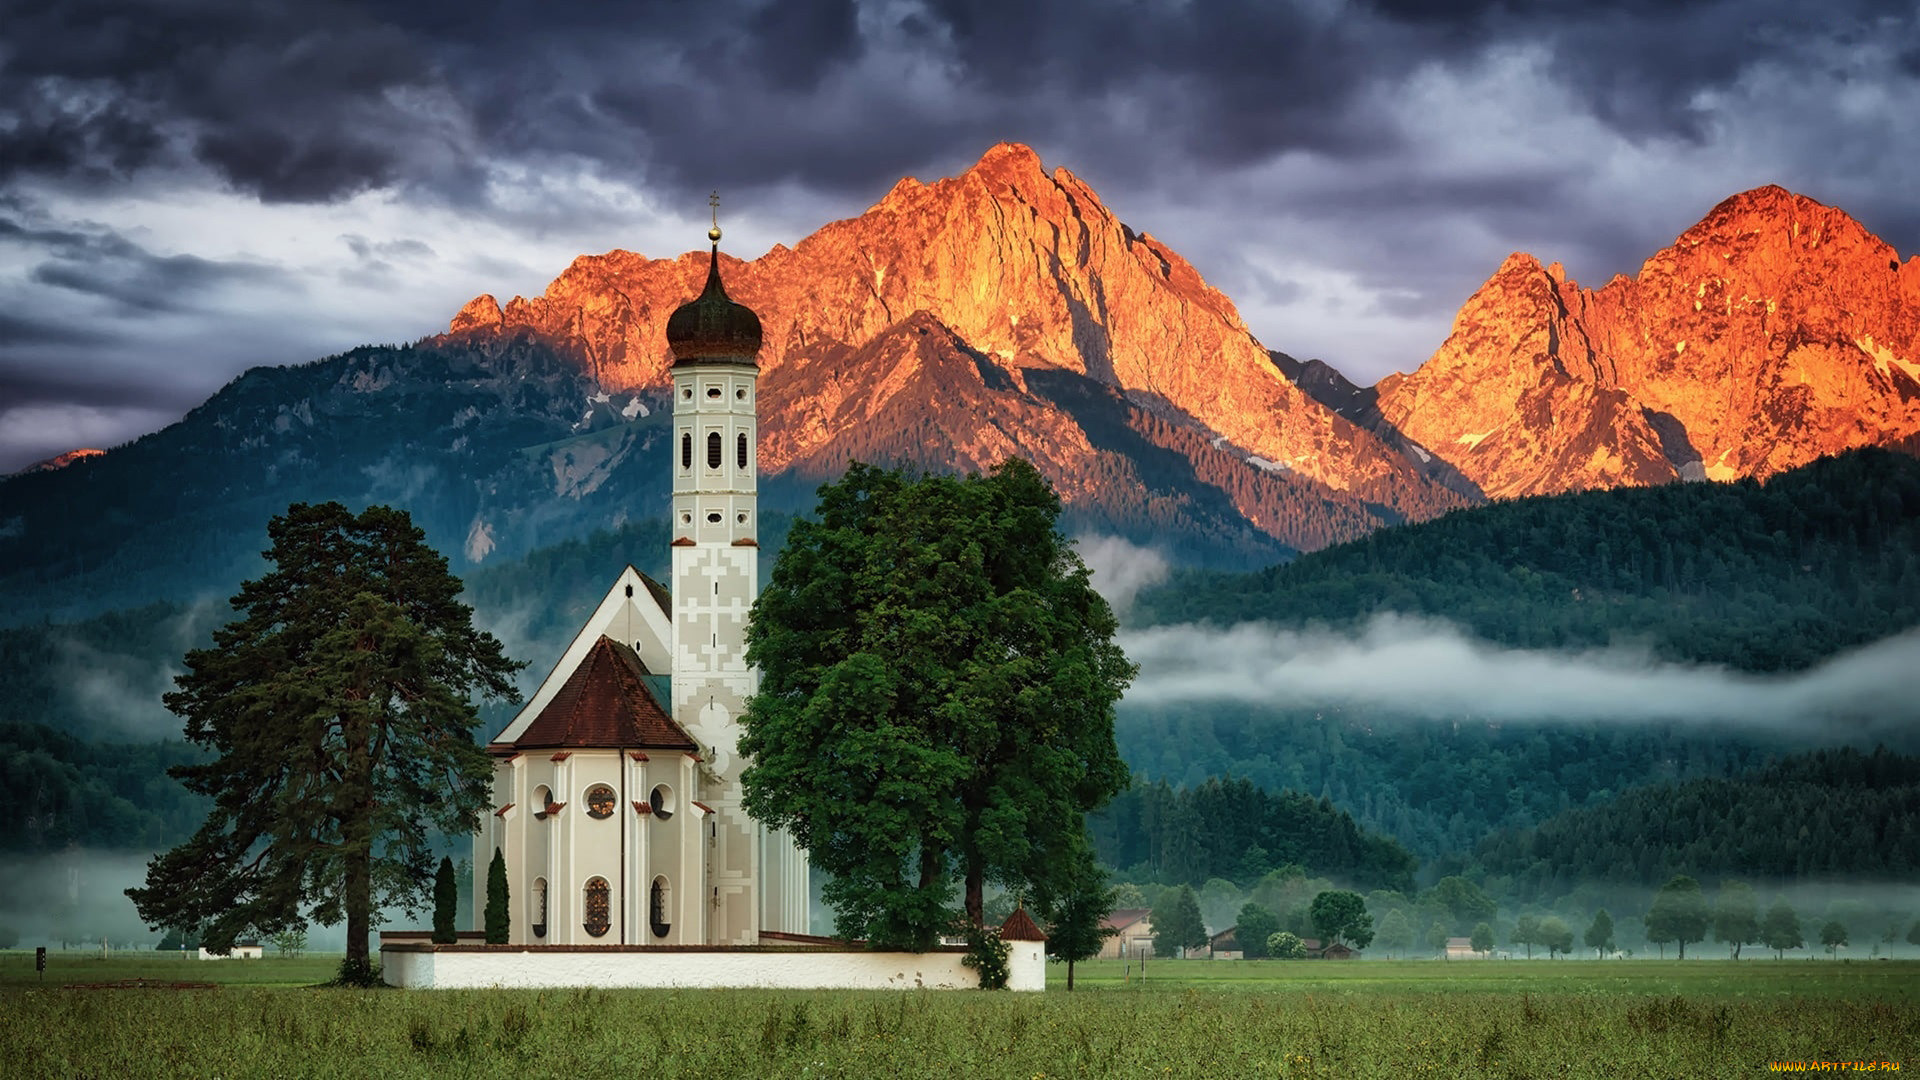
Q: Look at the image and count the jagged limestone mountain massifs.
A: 2